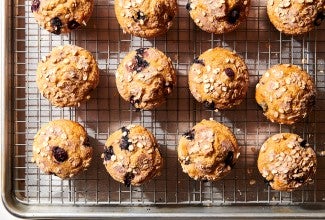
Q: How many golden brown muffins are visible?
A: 12